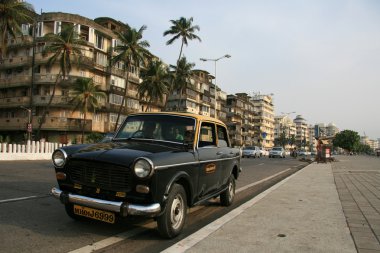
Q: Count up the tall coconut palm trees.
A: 7